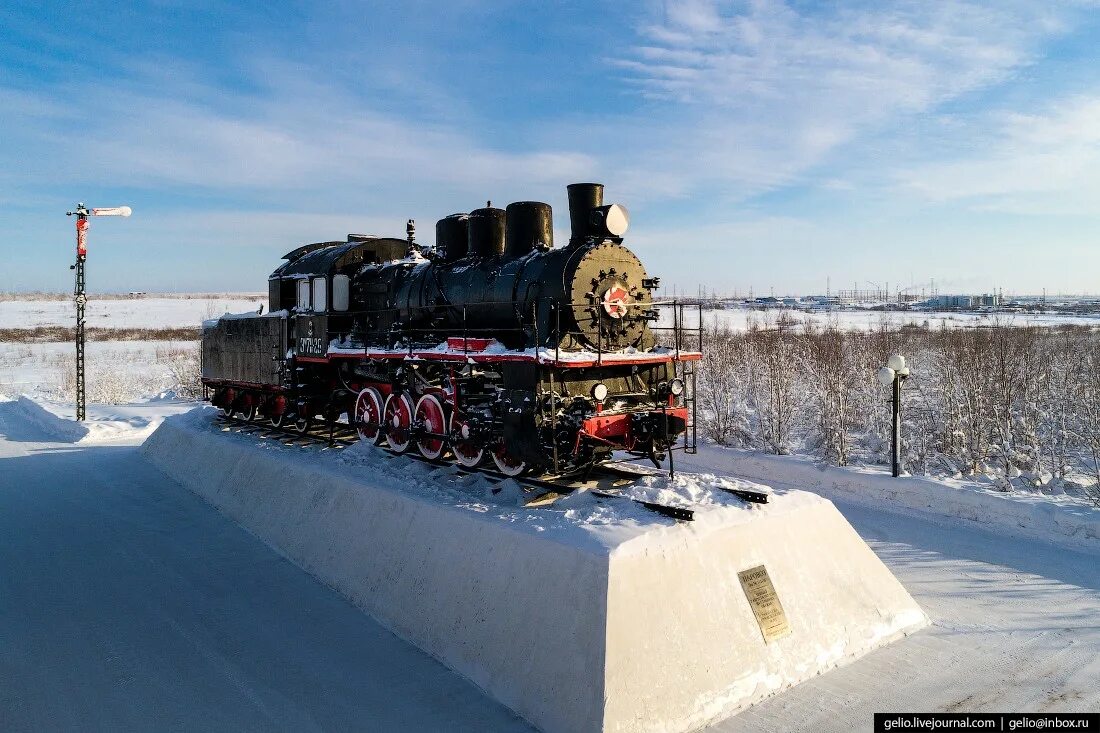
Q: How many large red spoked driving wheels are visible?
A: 5